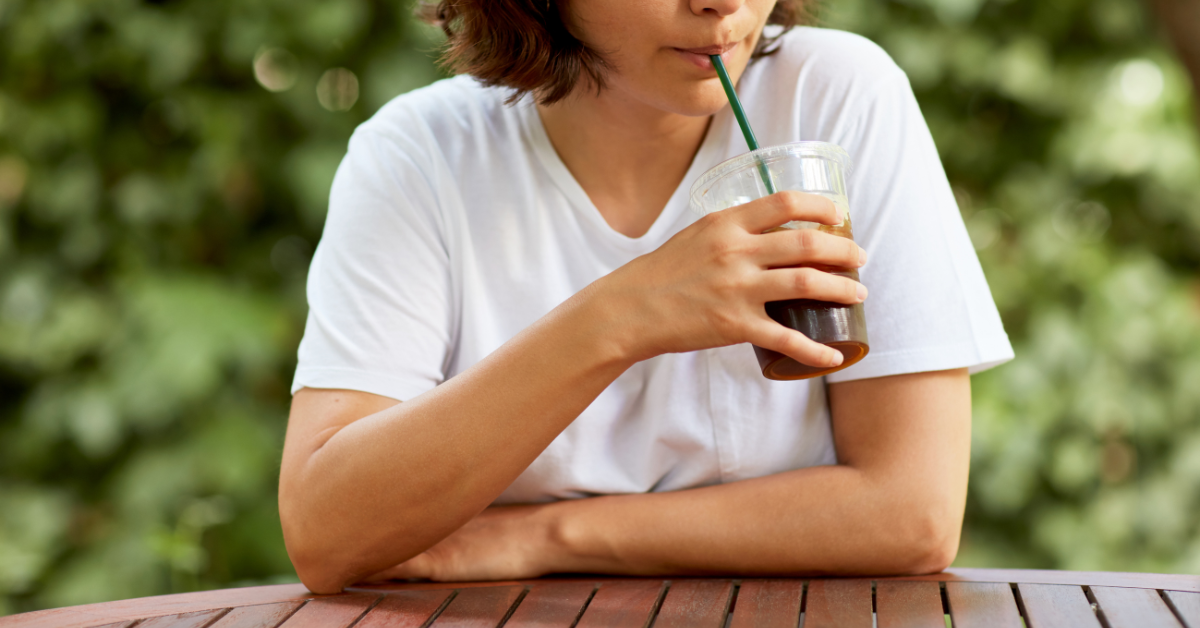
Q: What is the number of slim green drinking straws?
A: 1